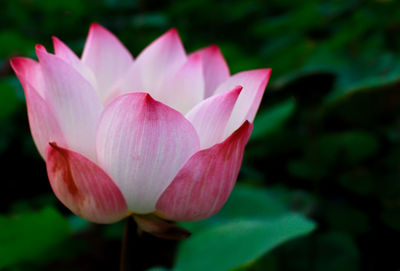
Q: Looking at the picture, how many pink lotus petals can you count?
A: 12